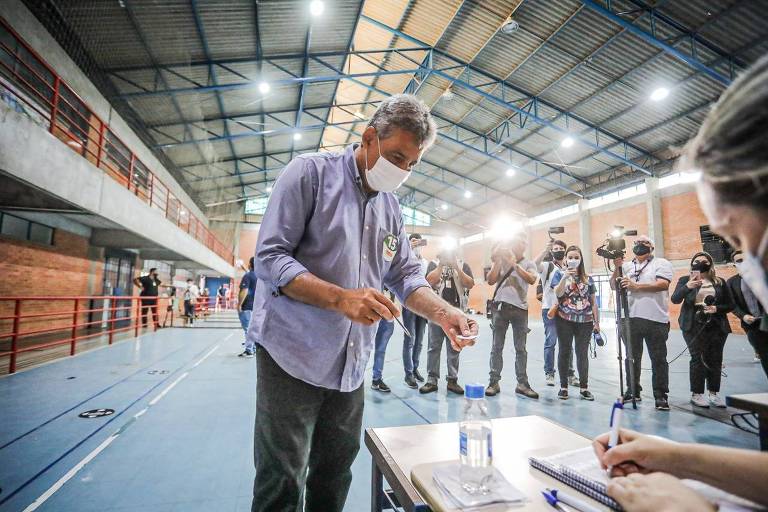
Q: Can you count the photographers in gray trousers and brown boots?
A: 2